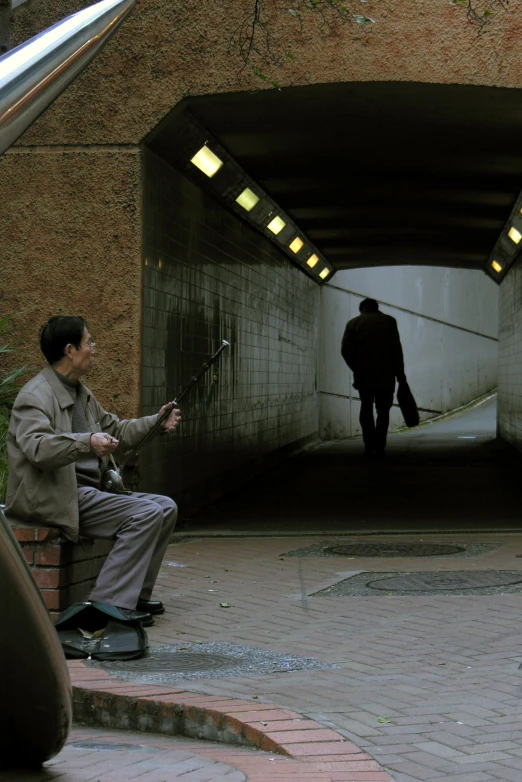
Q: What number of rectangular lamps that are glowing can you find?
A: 8